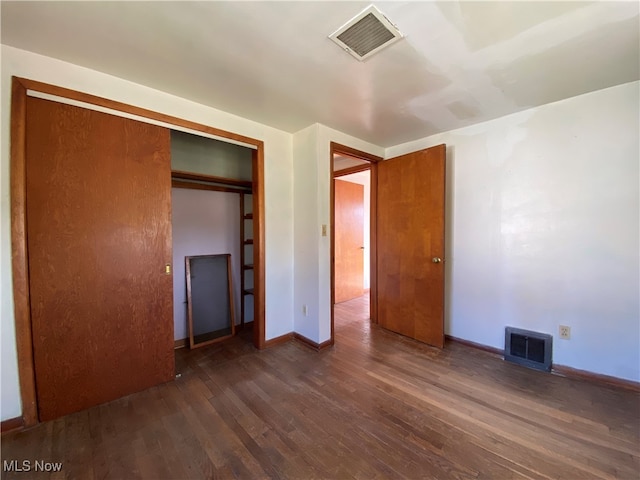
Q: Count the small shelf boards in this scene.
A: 4